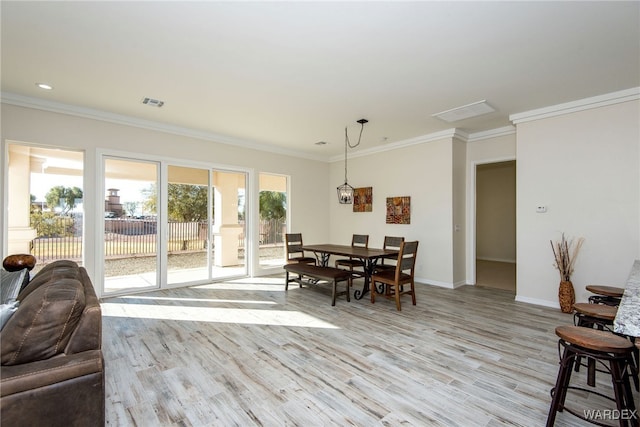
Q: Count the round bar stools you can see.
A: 3